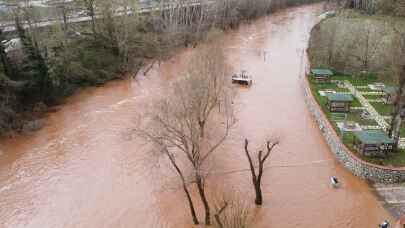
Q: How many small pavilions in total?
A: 4